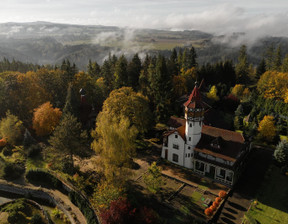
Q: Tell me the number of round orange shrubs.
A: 5